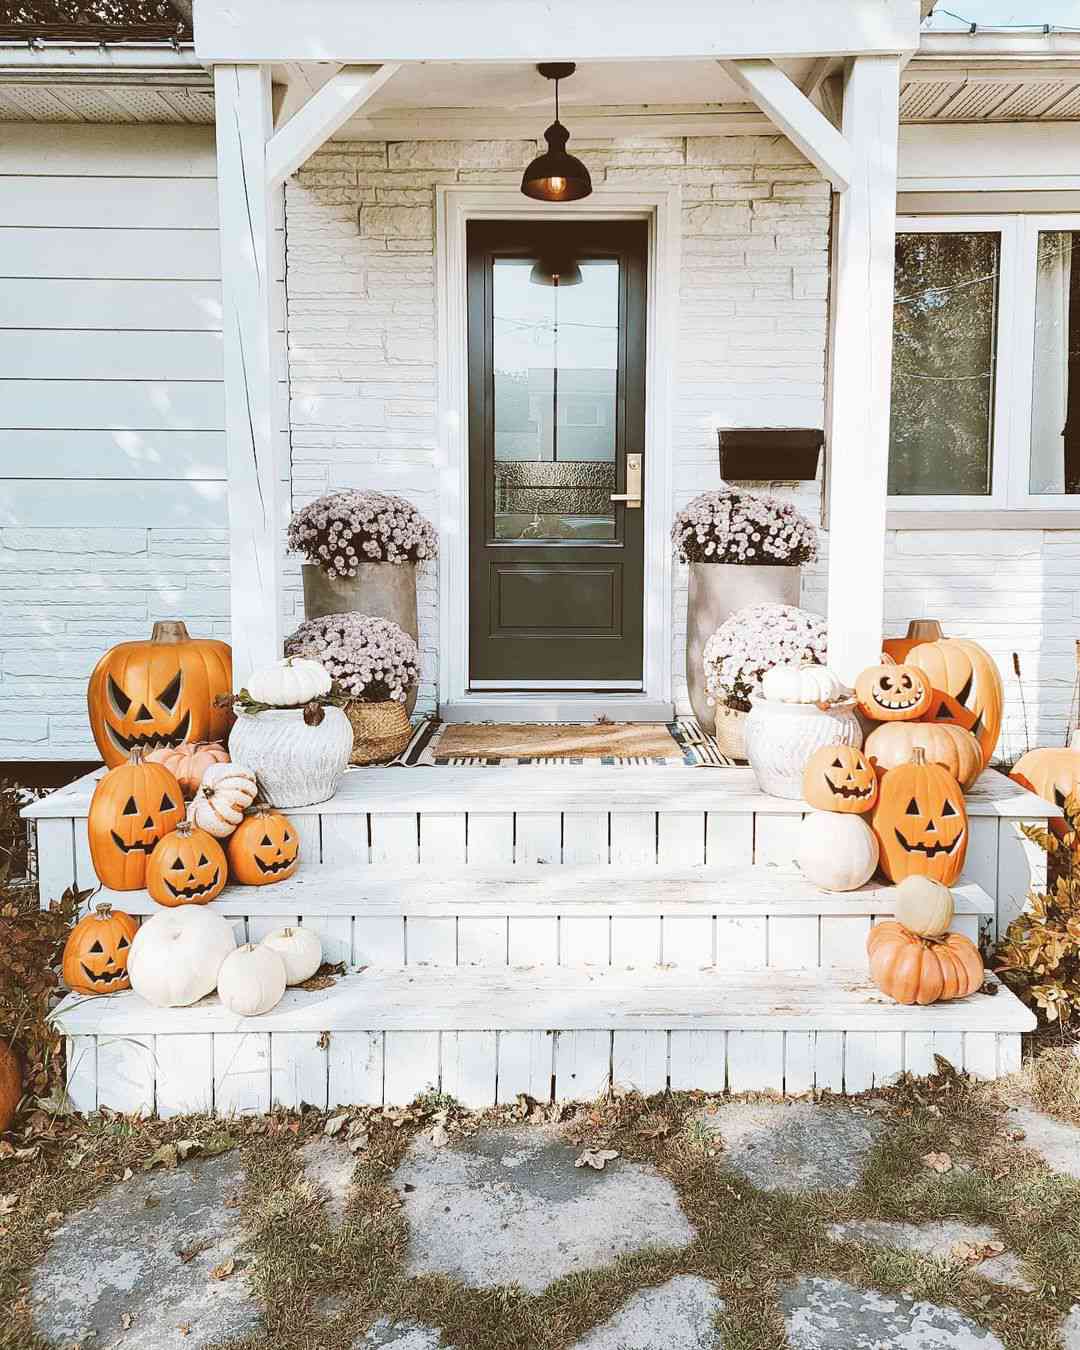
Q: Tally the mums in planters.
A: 4